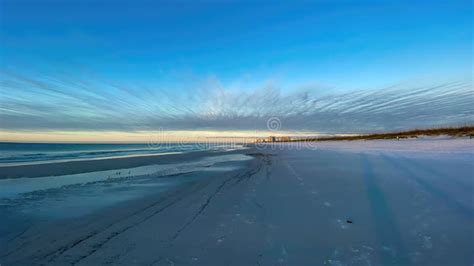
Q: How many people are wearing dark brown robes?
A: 0